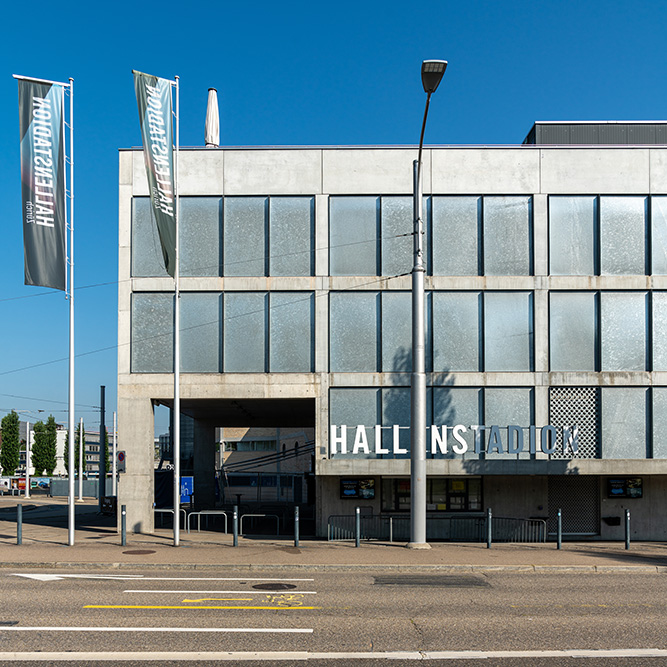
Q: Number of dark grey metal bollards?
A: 8